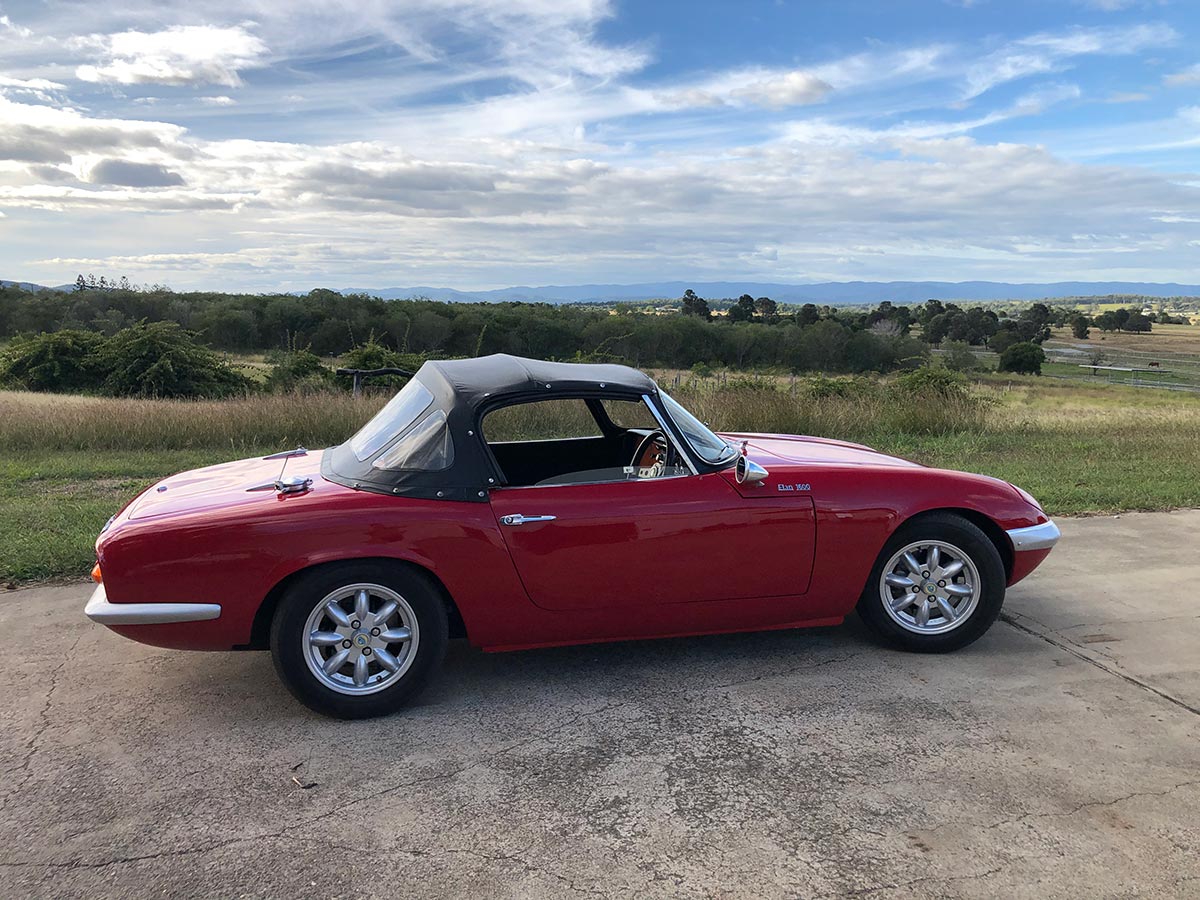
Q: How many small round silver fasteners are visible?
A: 10